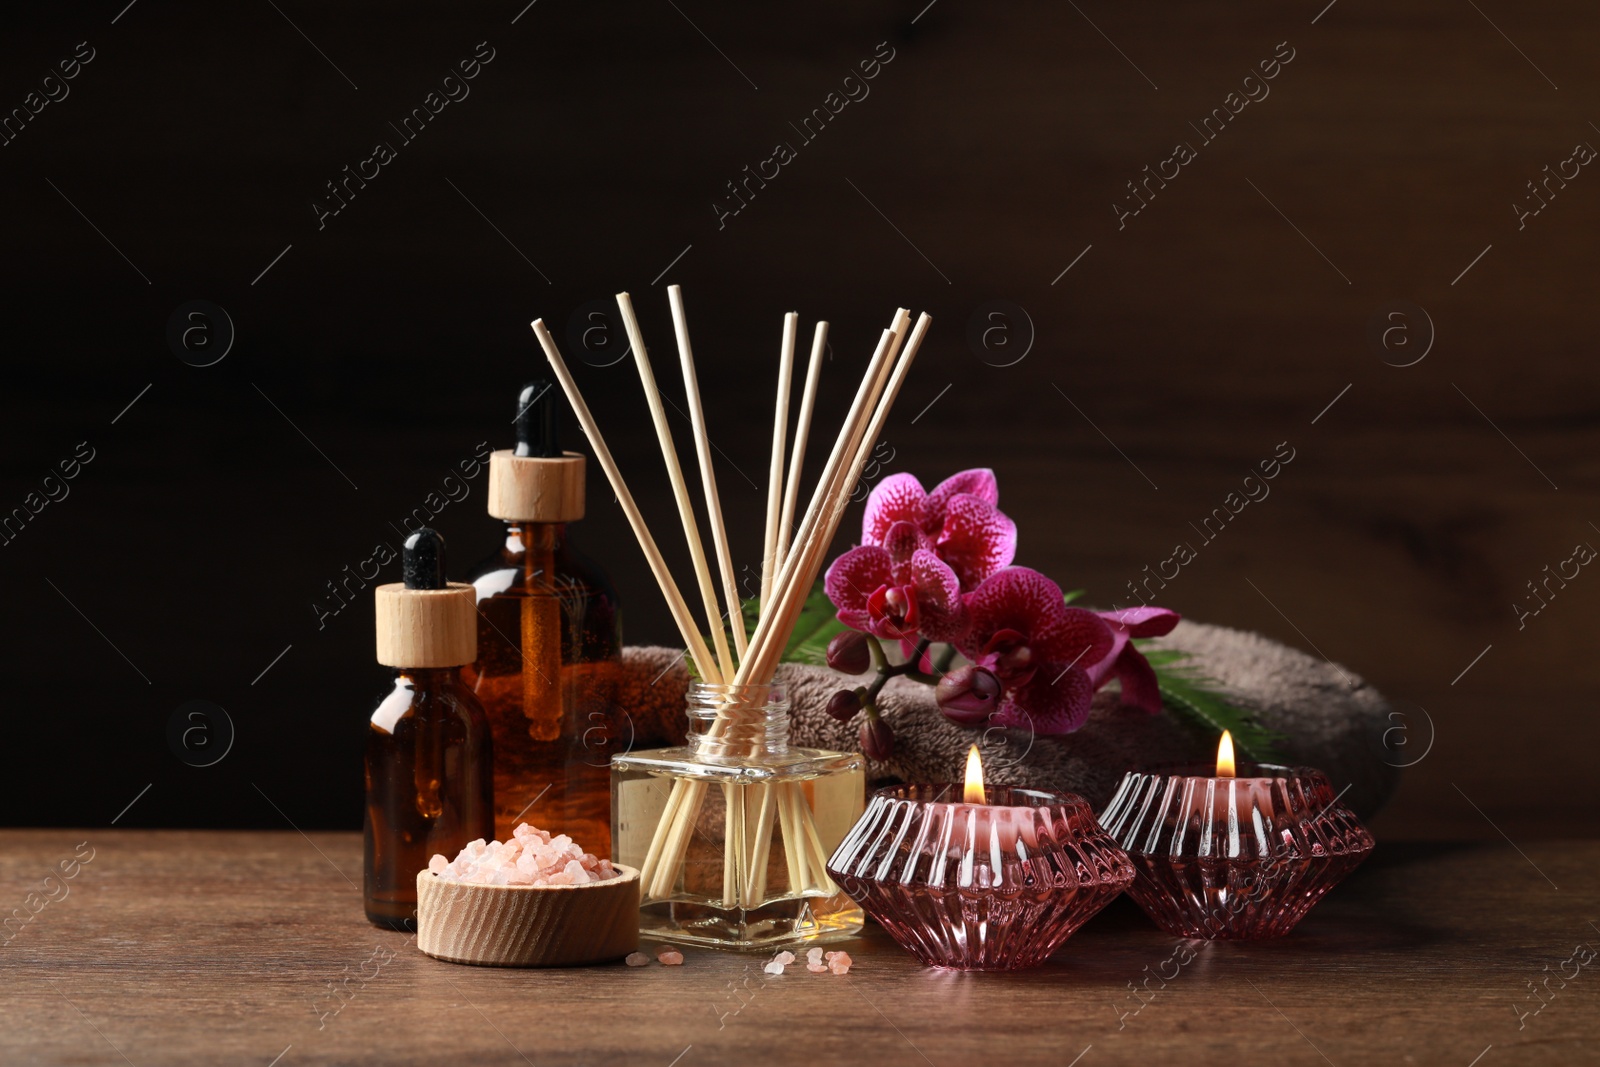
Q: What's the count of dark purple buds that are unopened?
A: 4